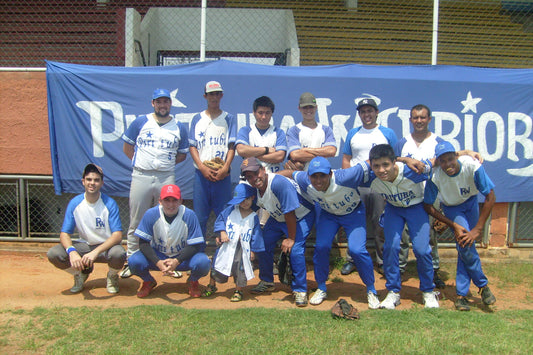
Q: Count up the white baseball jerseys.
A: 13